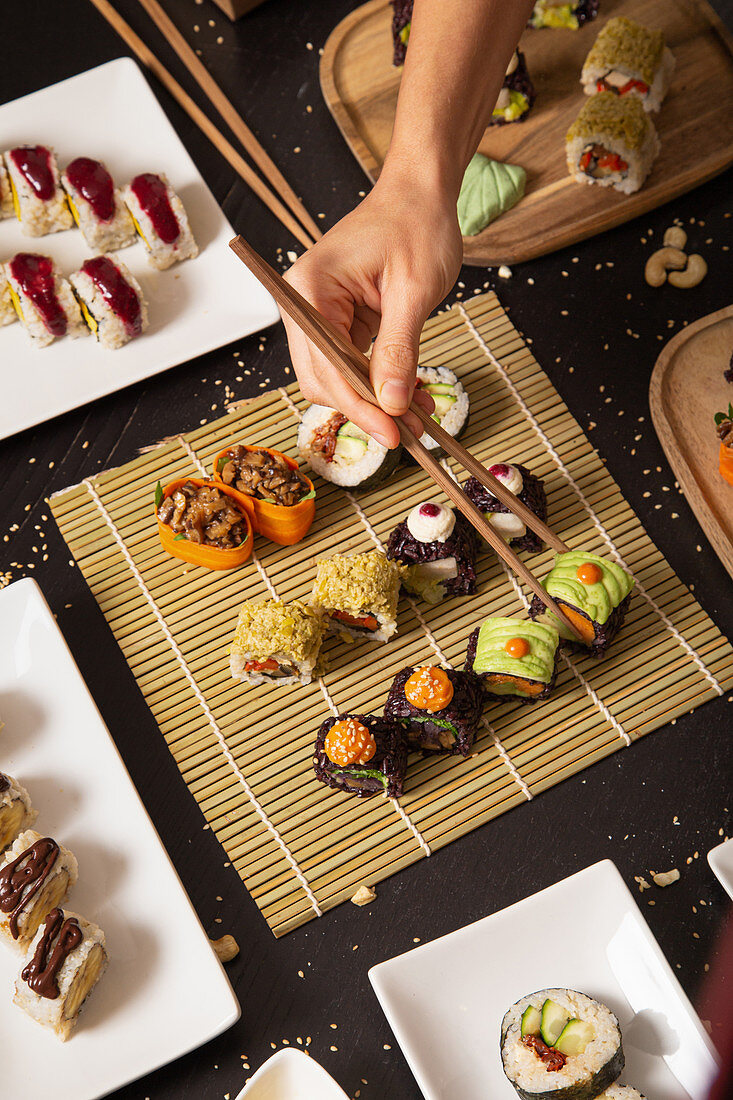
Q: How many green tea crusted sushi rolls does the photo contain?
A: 4